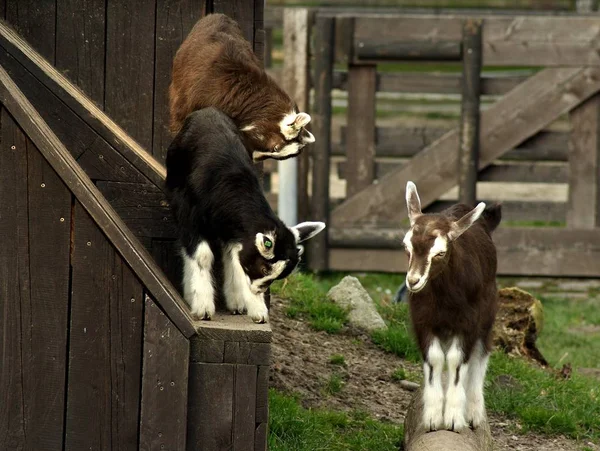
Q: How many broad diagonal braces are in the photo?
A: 1